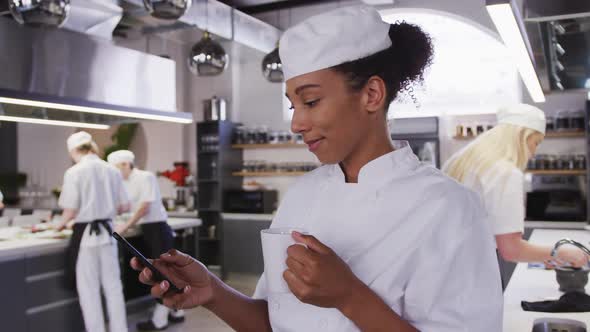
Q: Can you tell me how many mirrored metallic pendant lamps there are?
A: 4